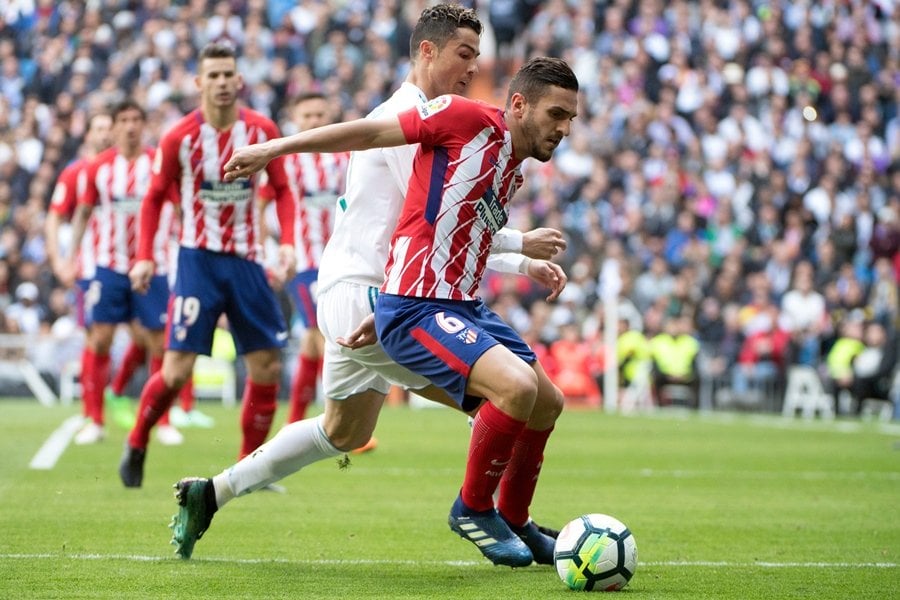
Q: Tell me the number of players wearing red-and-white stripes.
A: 5